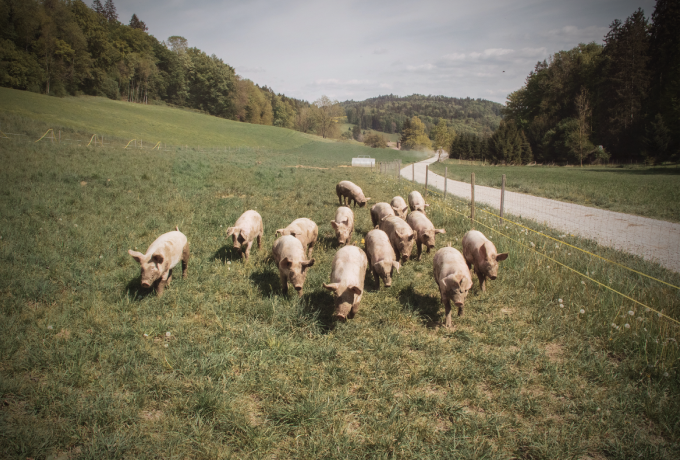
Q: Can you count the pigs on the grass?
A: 15